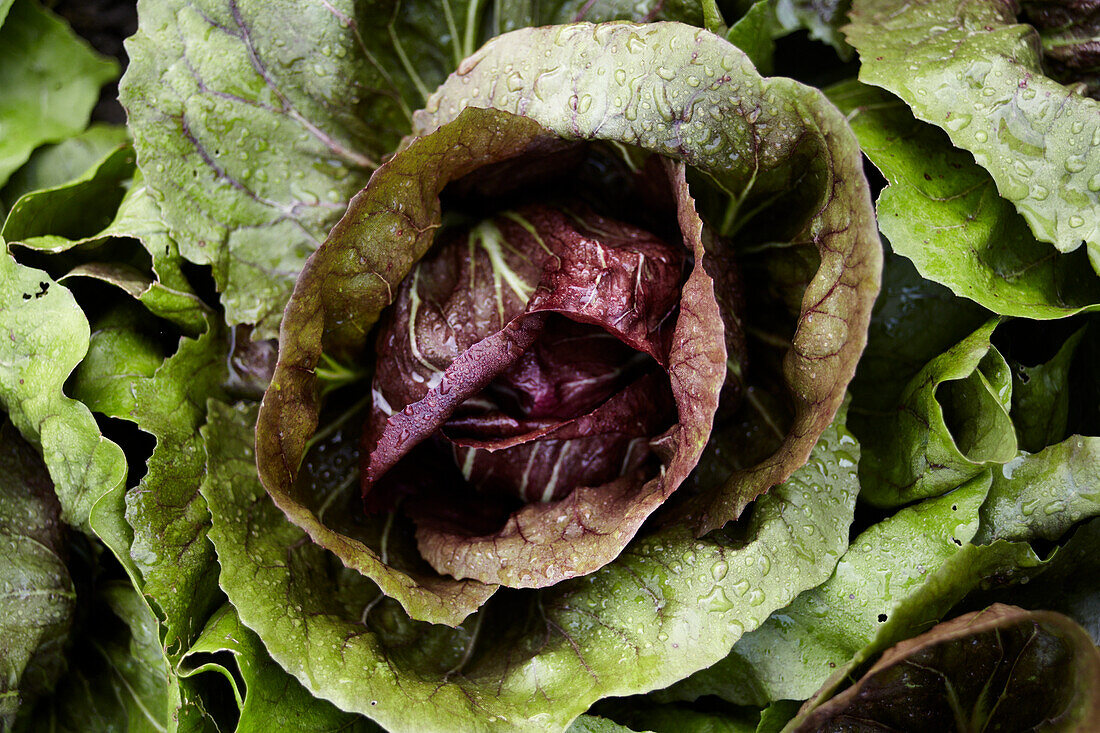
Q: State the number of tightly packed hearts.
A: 1